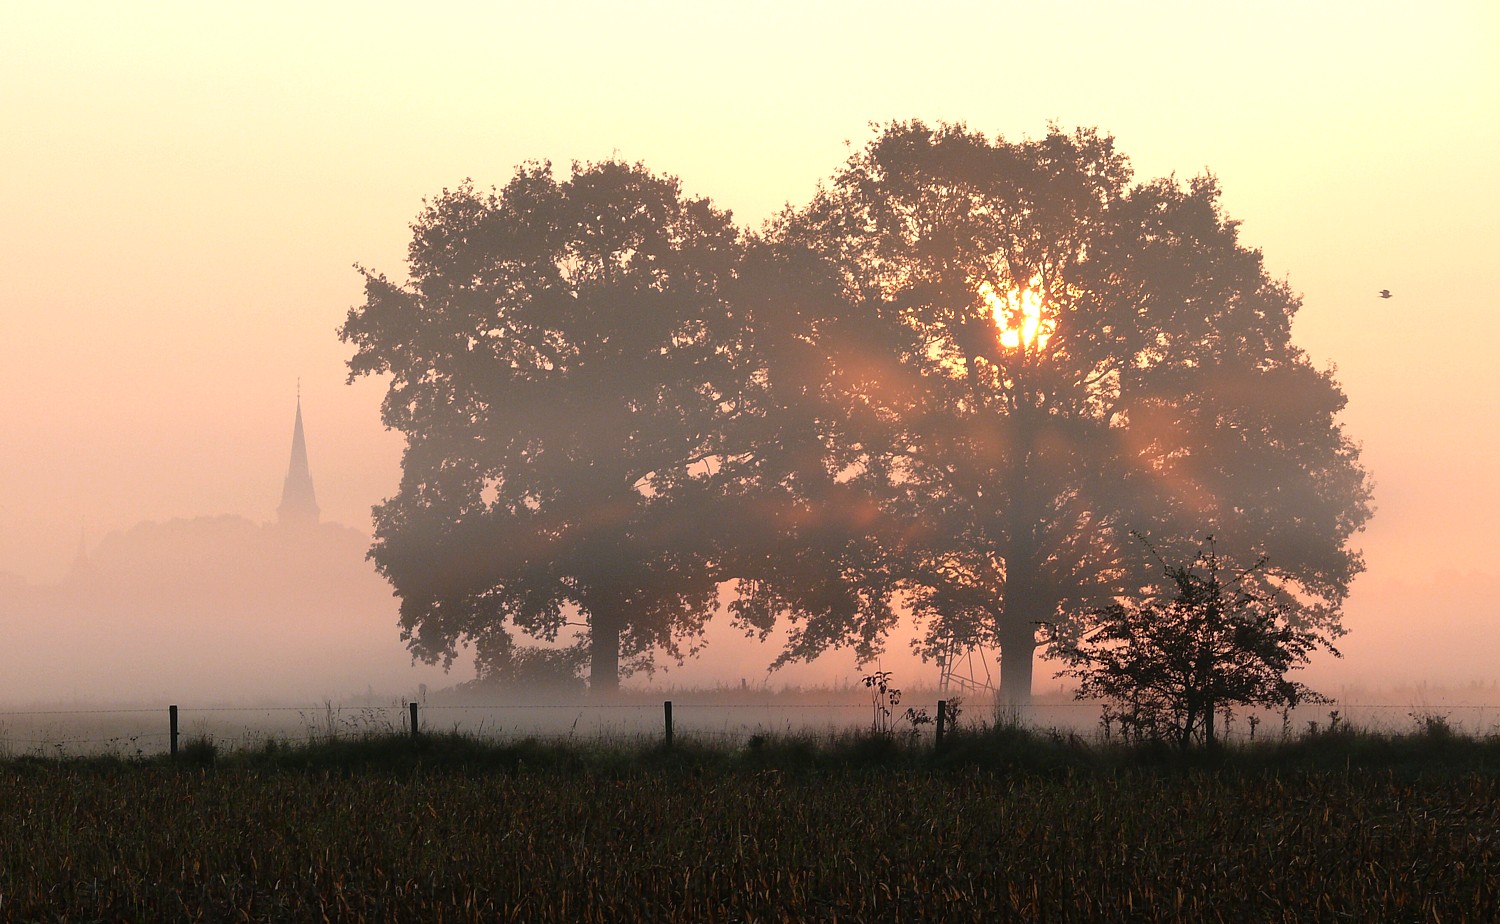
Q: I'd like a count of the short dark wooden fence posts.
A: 4